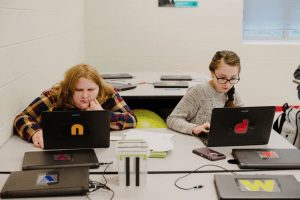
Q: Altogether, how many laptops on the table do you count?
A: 10